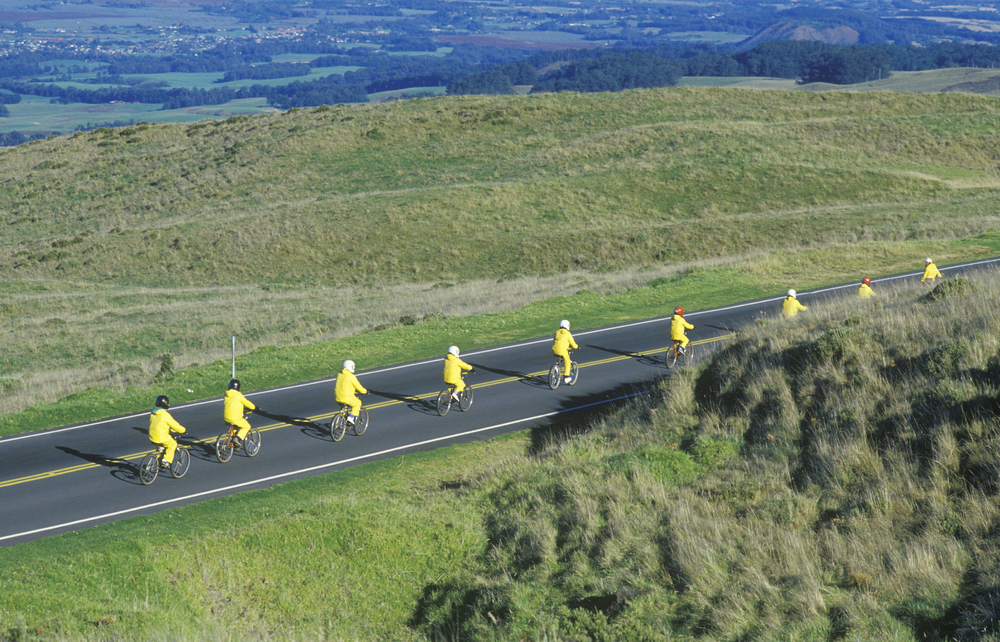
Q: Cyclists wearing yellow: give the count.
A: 9